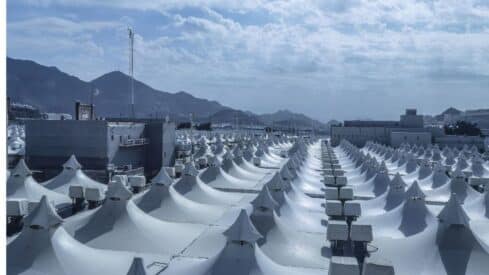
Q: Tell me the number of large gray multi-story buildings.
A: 2